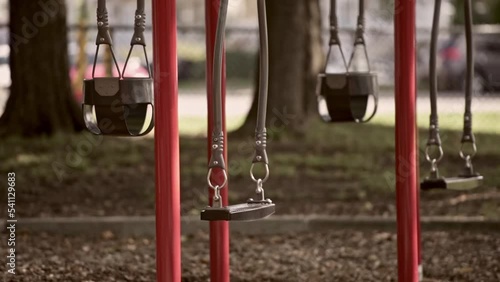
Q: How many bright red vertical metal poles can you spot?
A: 3